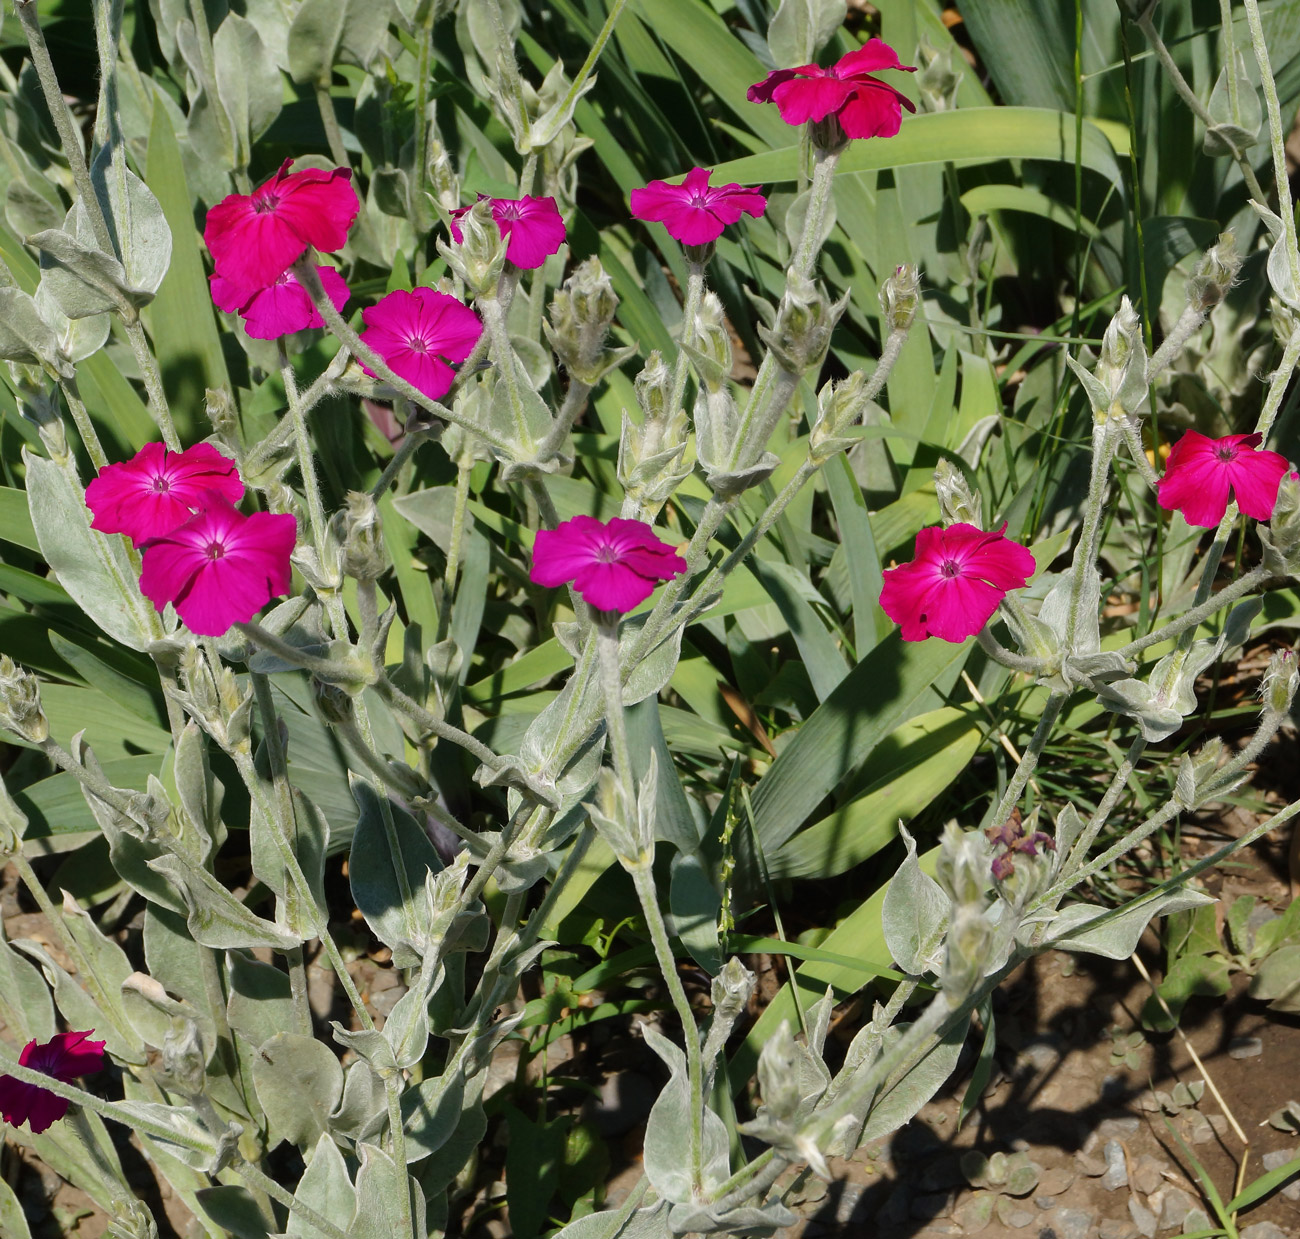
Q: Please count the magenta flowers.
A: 12